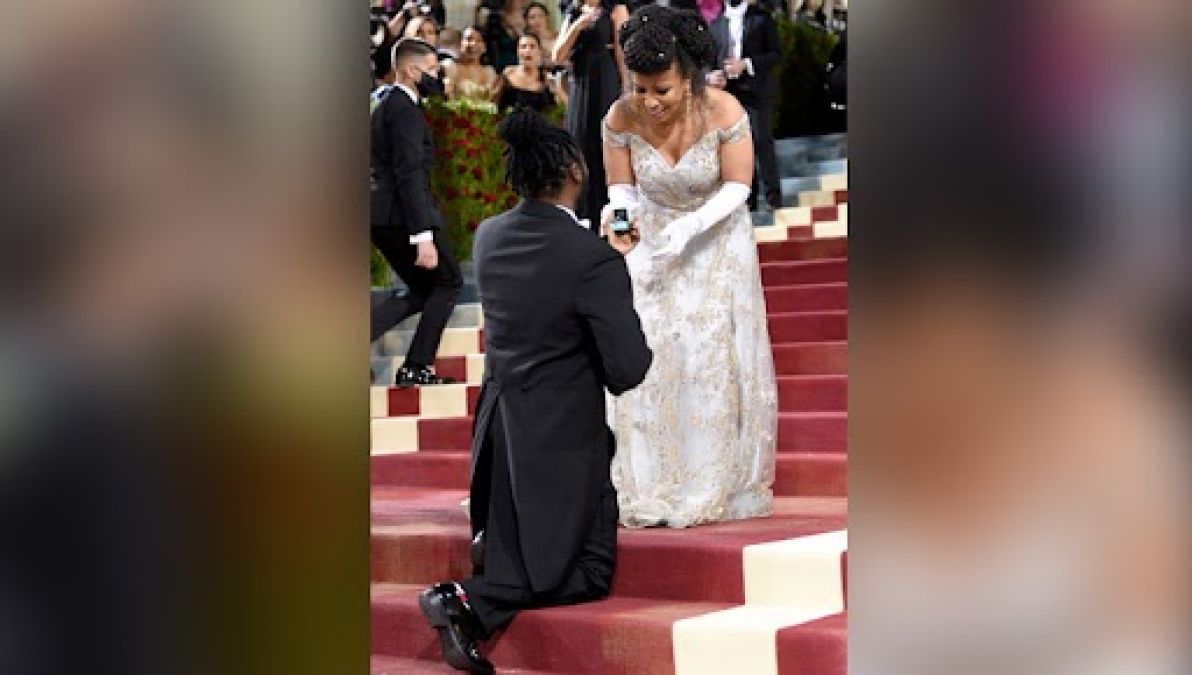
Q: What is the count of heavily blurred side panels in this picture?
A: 2